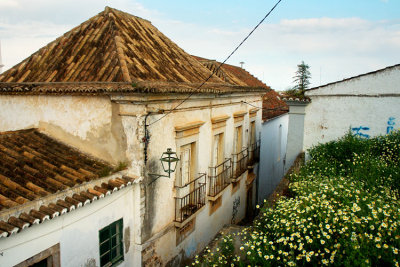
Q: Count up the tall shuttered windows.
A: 4